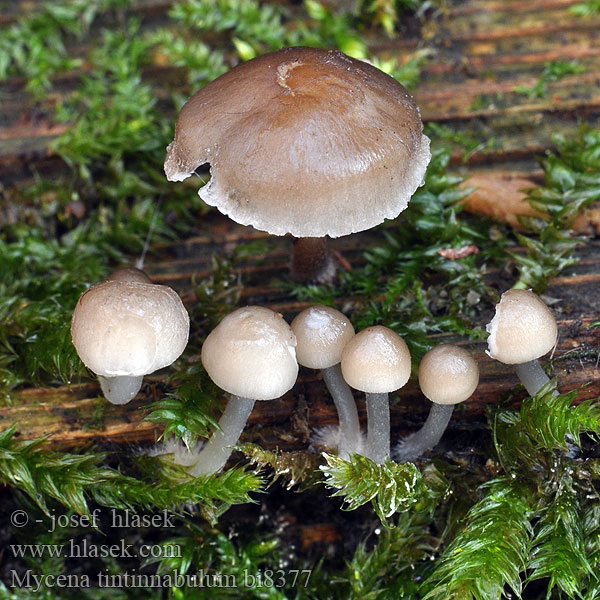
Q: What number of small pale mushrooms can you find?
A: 6